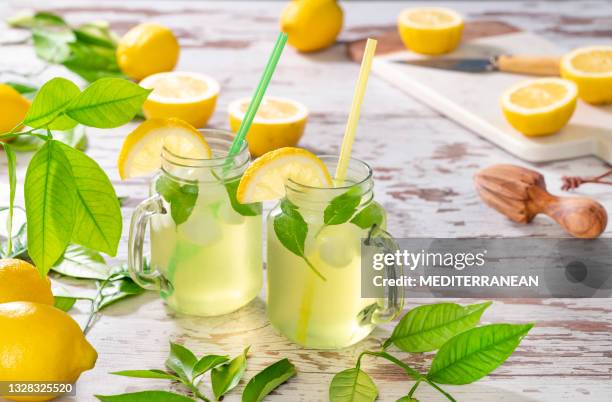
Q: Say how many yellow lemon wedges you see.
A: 2